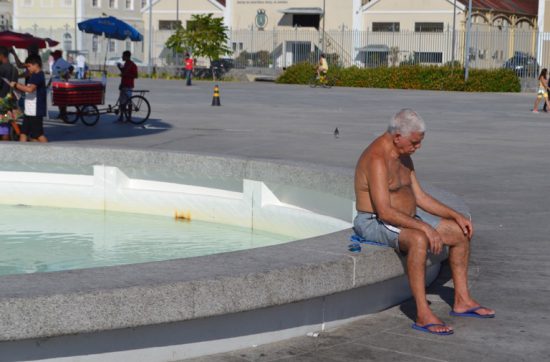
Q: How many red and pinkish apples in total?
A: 0